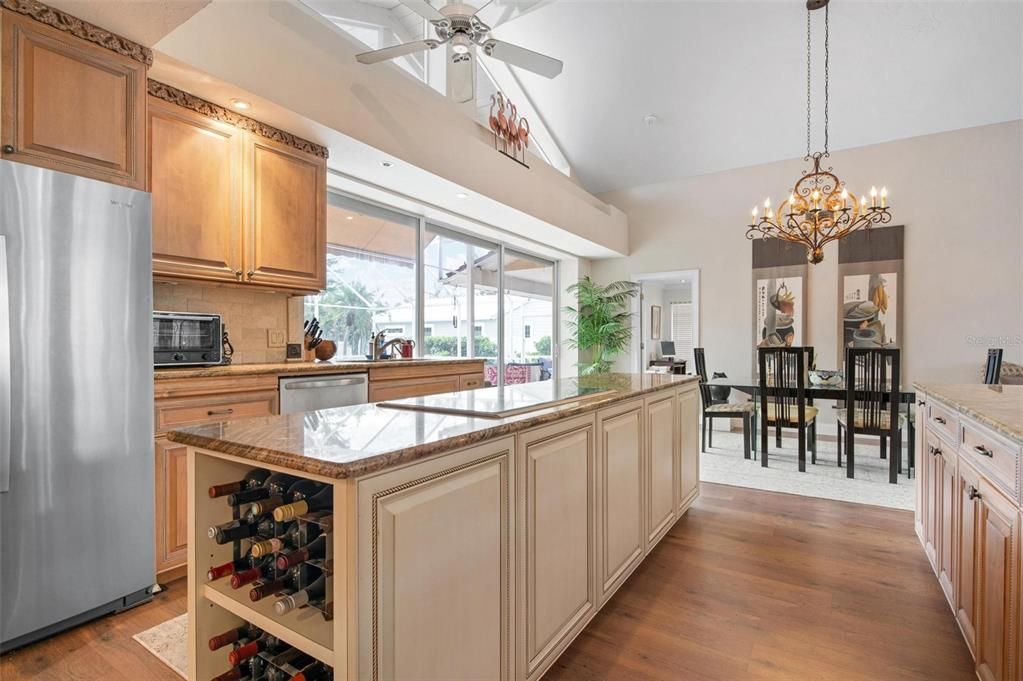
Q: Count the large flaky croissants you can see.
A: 0